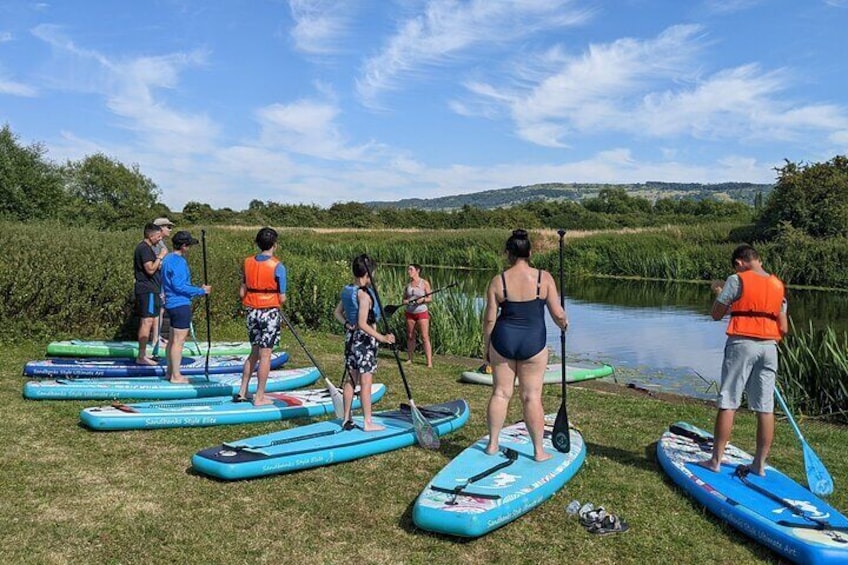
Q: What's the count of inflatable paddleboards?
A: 8